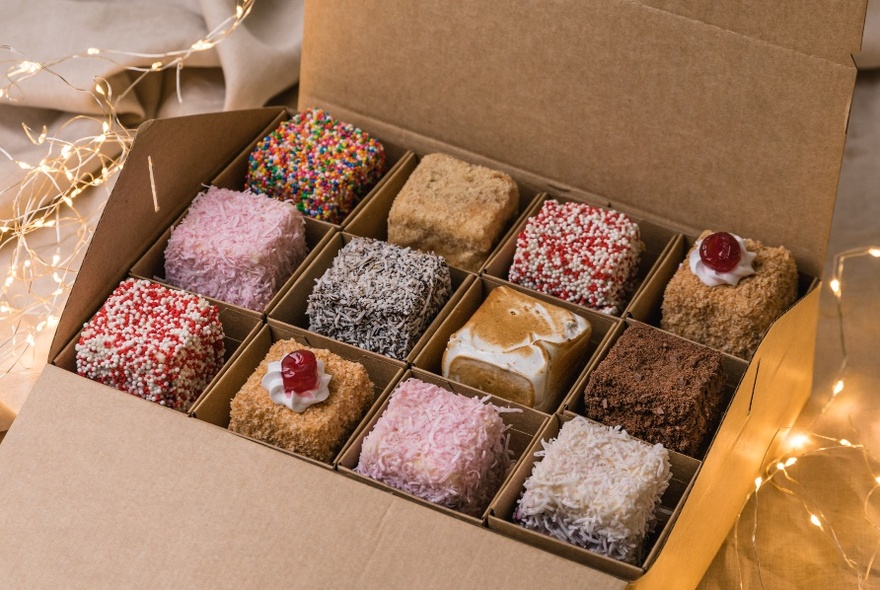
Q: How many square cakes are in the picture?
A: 12